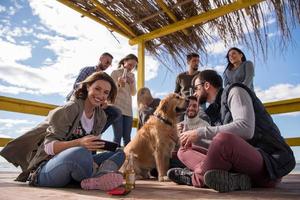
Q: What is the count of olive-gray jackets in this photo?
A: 1